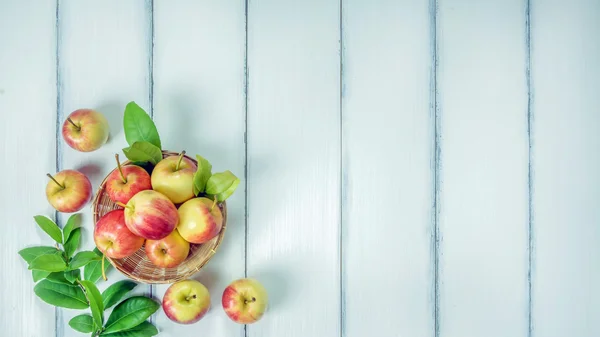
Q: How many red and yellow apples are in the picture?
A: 10